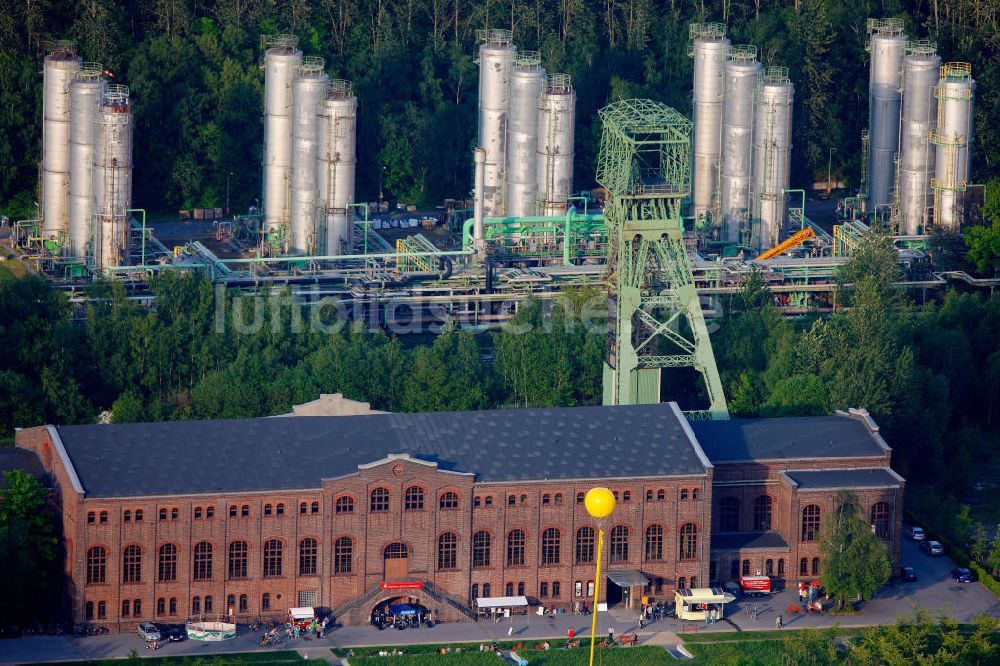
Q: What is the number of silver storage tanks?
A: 15